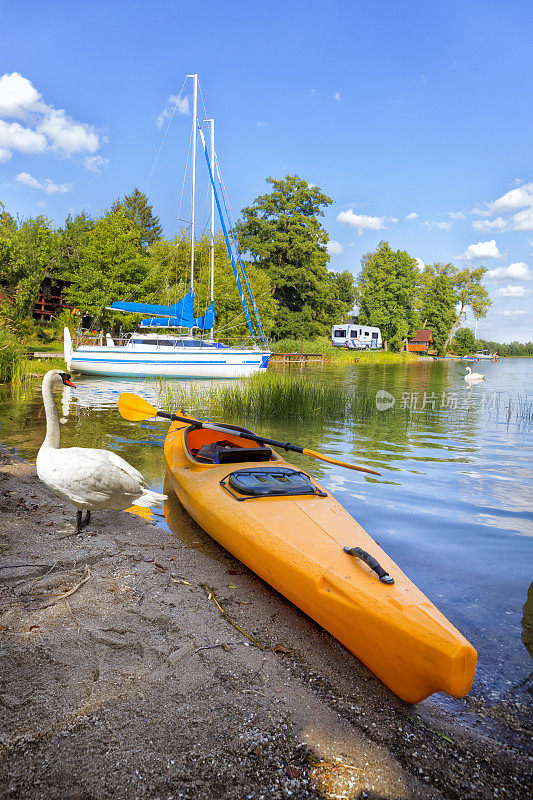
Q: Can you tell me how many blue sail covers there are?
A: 2